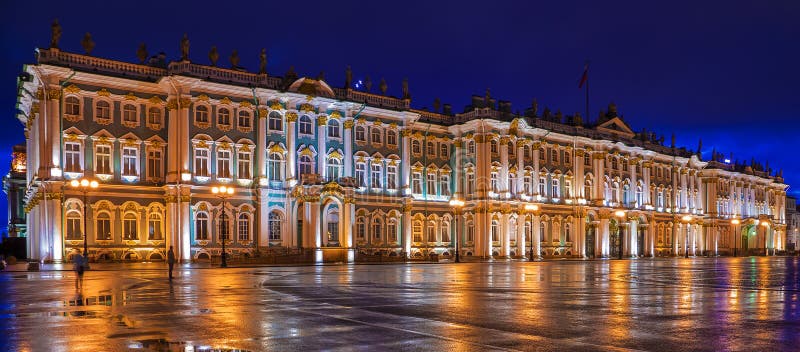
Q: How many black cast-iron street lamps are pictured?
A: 8